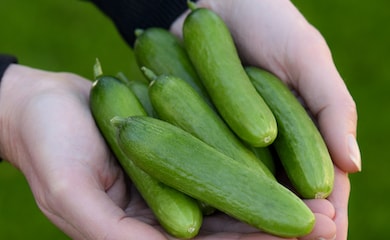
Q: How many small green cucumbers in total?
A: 7